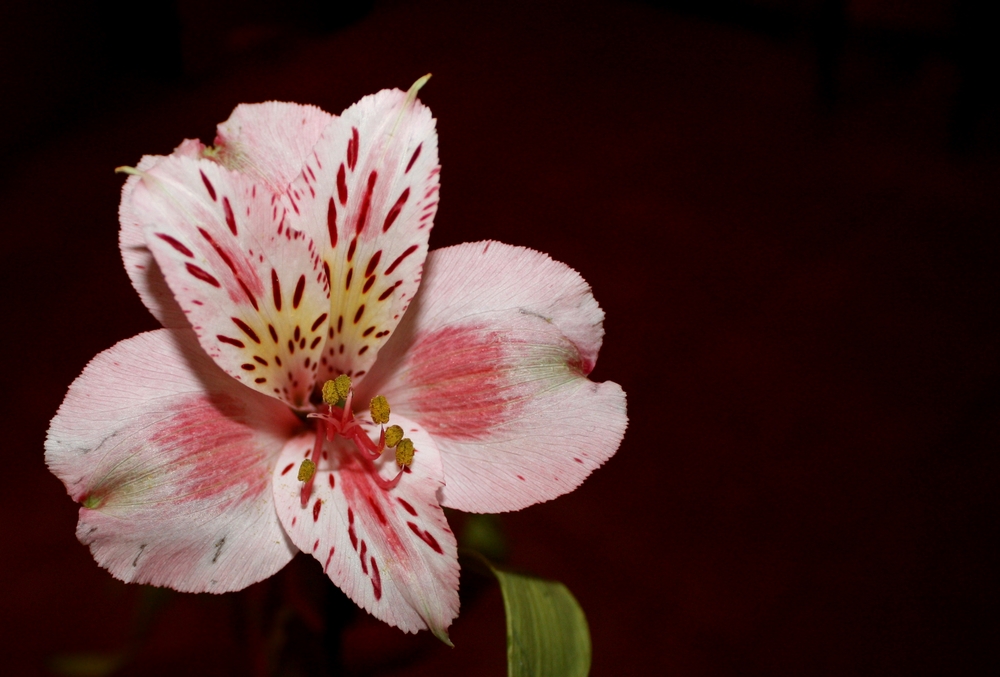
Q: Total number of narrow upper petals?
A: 2